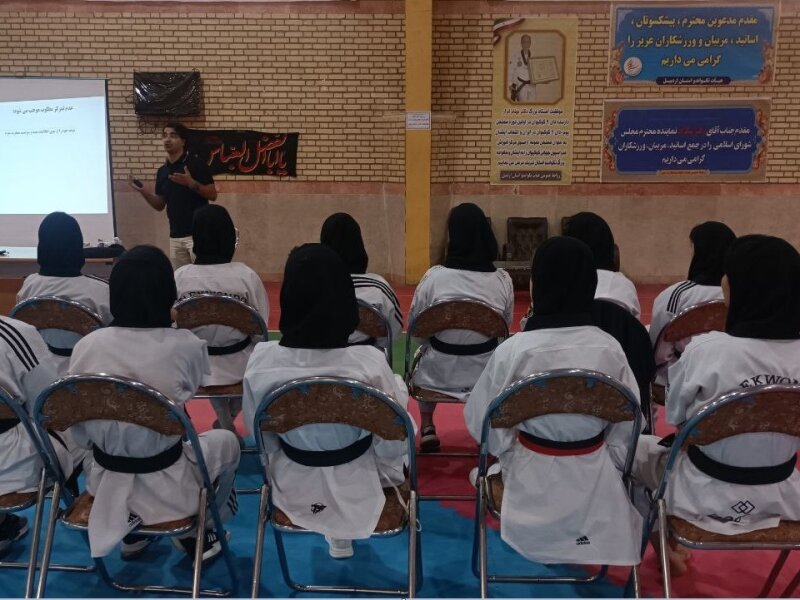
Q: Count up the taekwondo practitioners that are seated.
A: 11